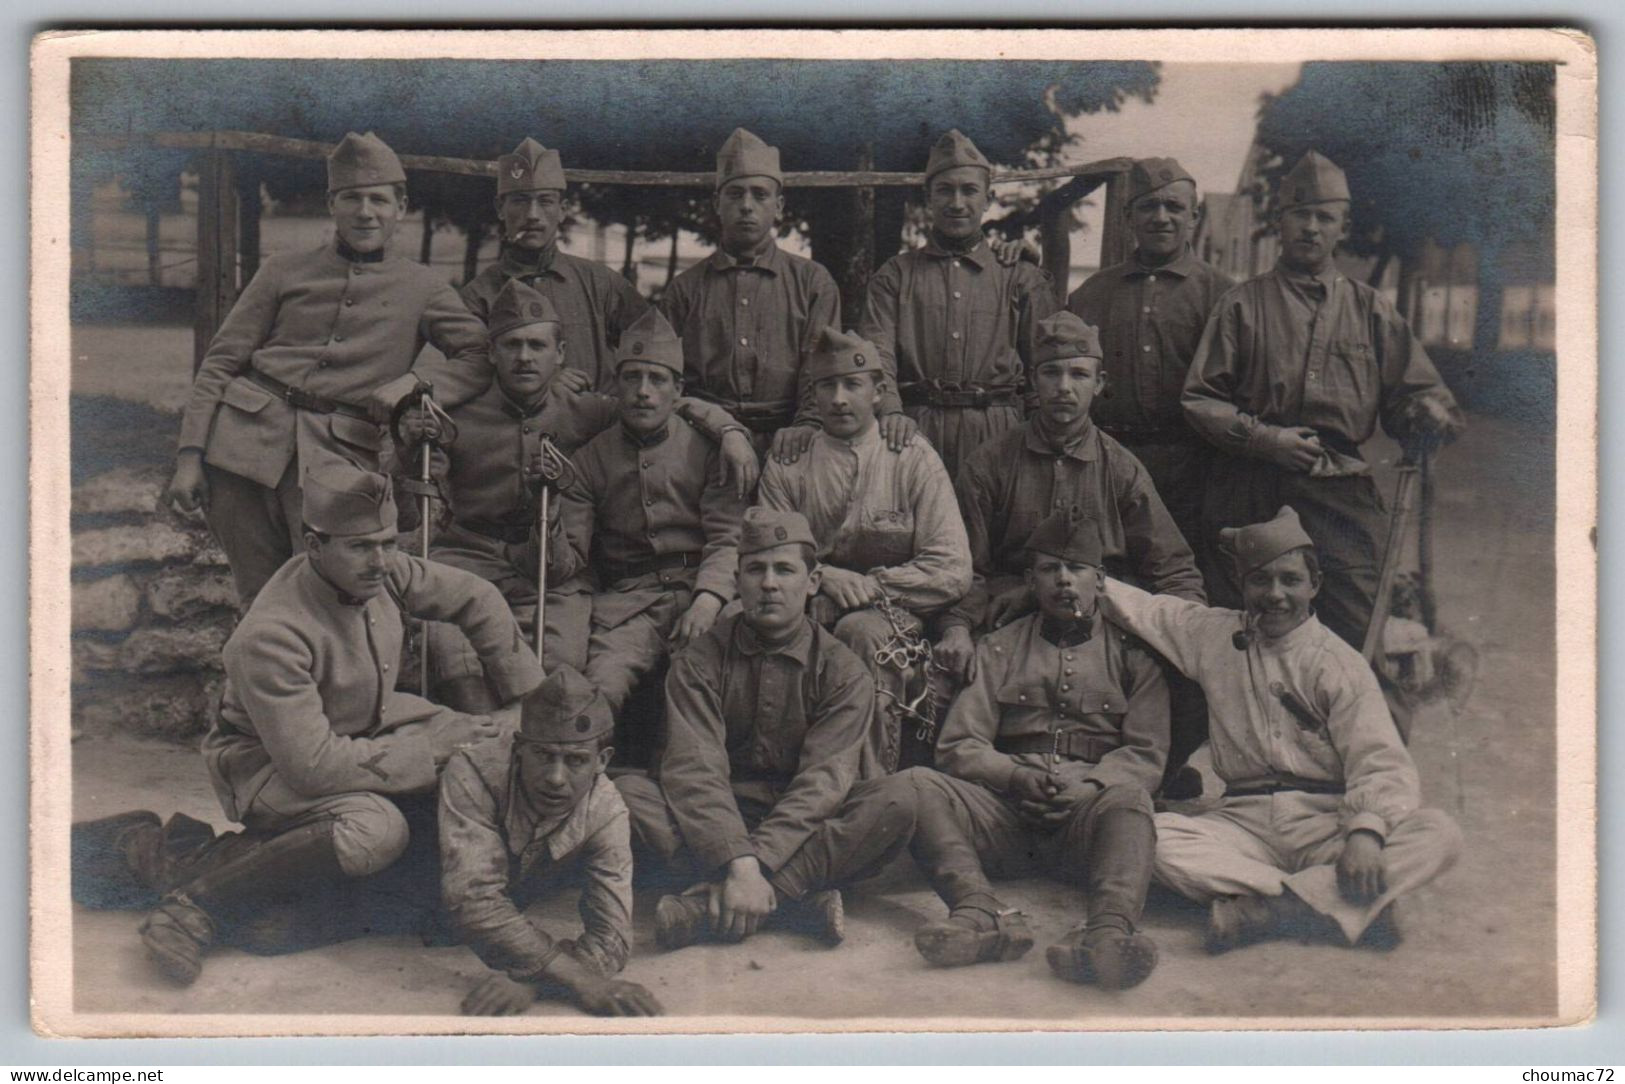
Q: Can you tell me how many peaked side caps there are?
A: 15